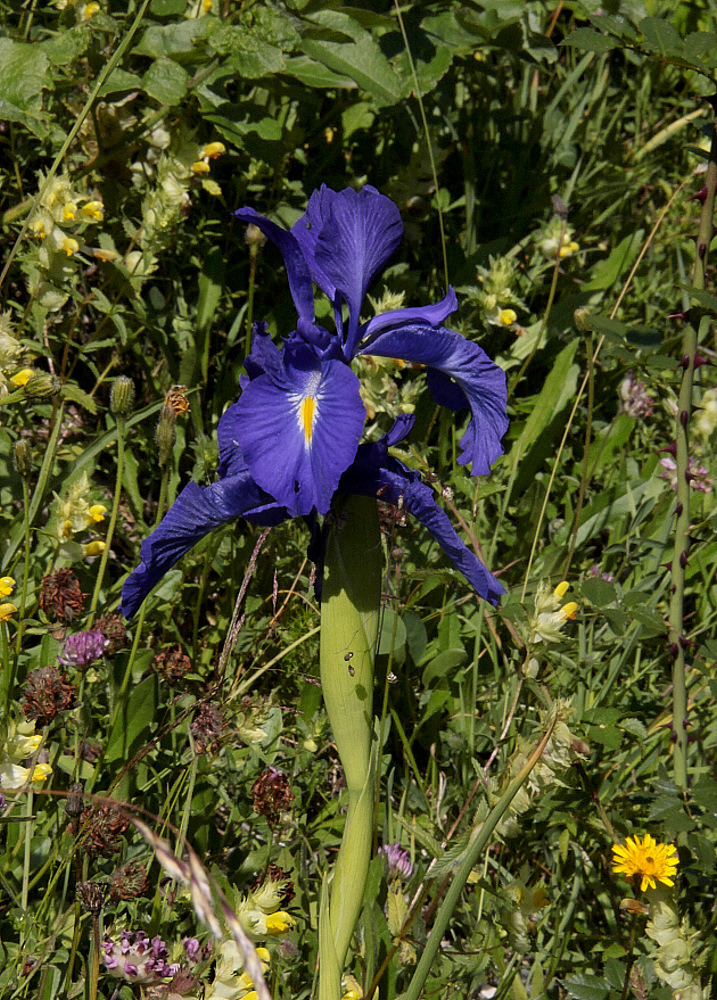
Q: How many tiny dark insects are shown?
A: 2